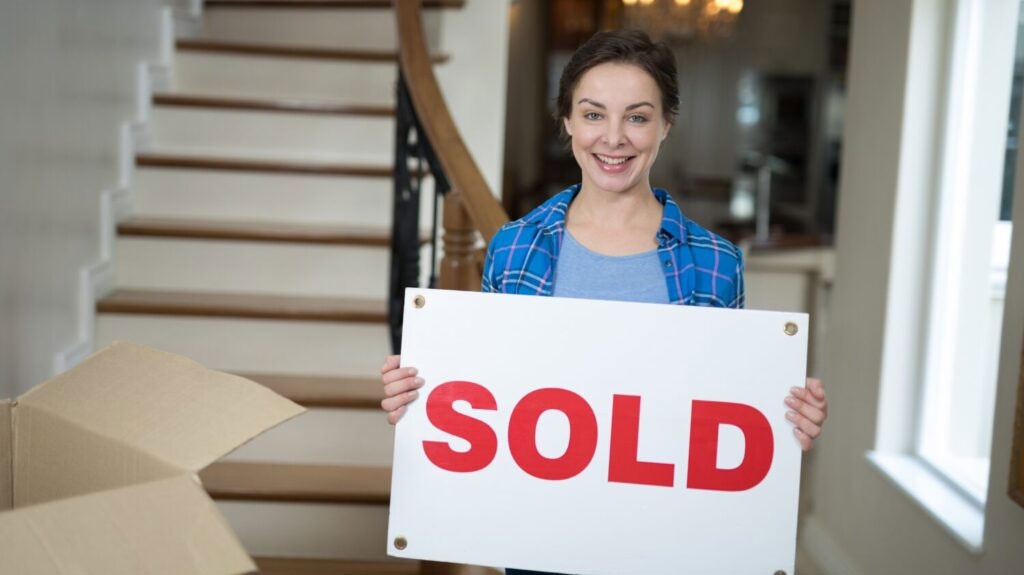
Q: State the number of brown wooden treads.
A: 9